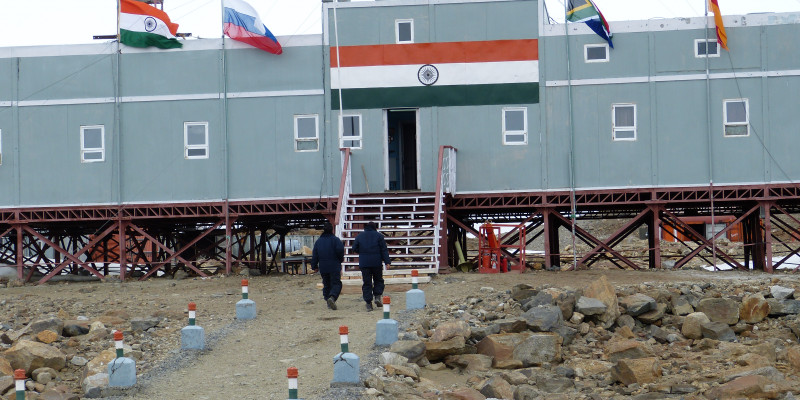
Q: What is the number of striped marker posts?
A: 8